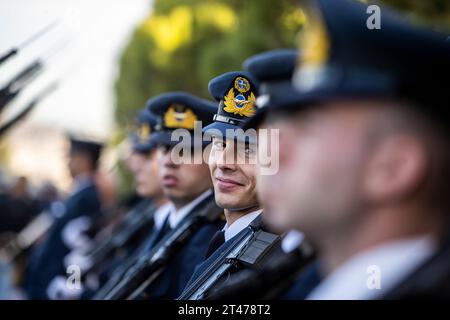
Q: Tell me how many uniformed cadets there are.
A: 6